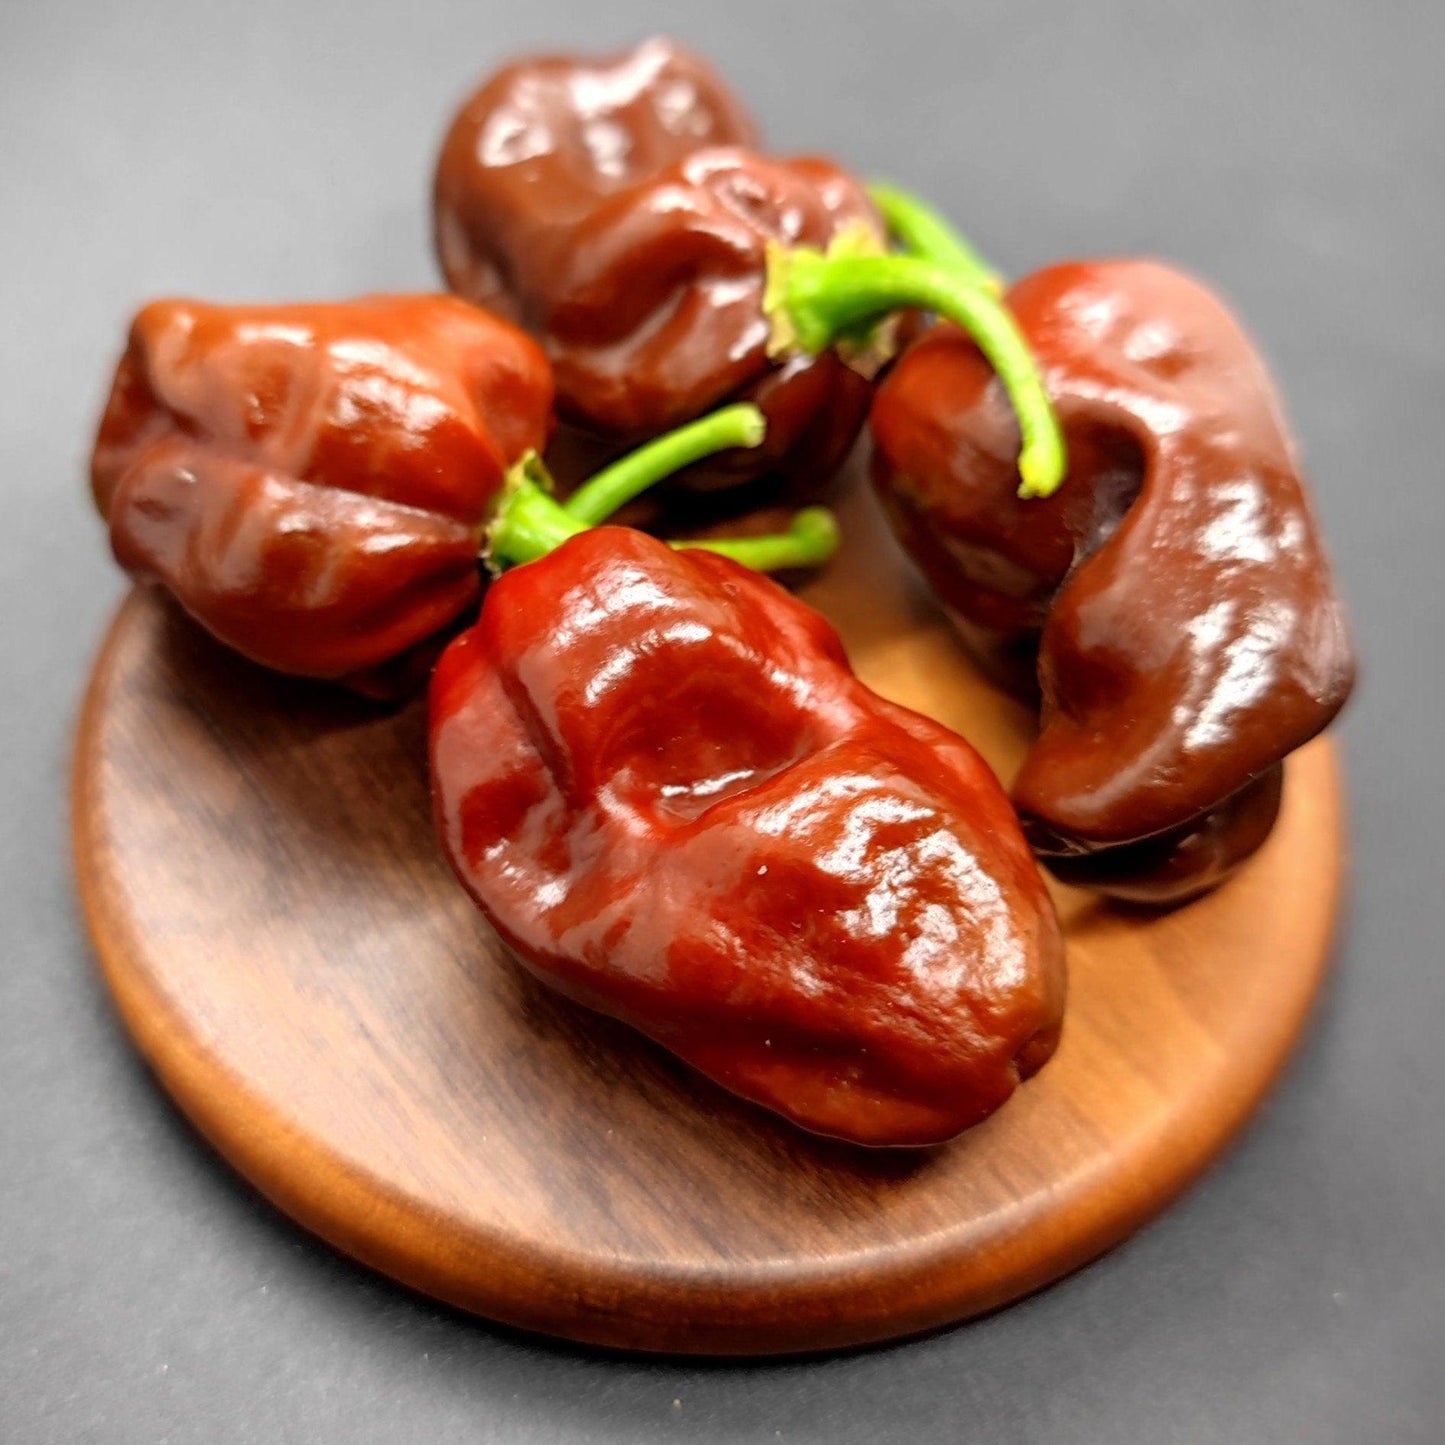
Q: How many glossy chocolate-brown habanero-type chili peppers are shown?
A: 4